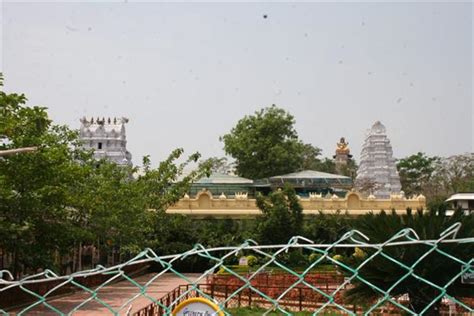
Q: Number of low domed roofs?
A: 2